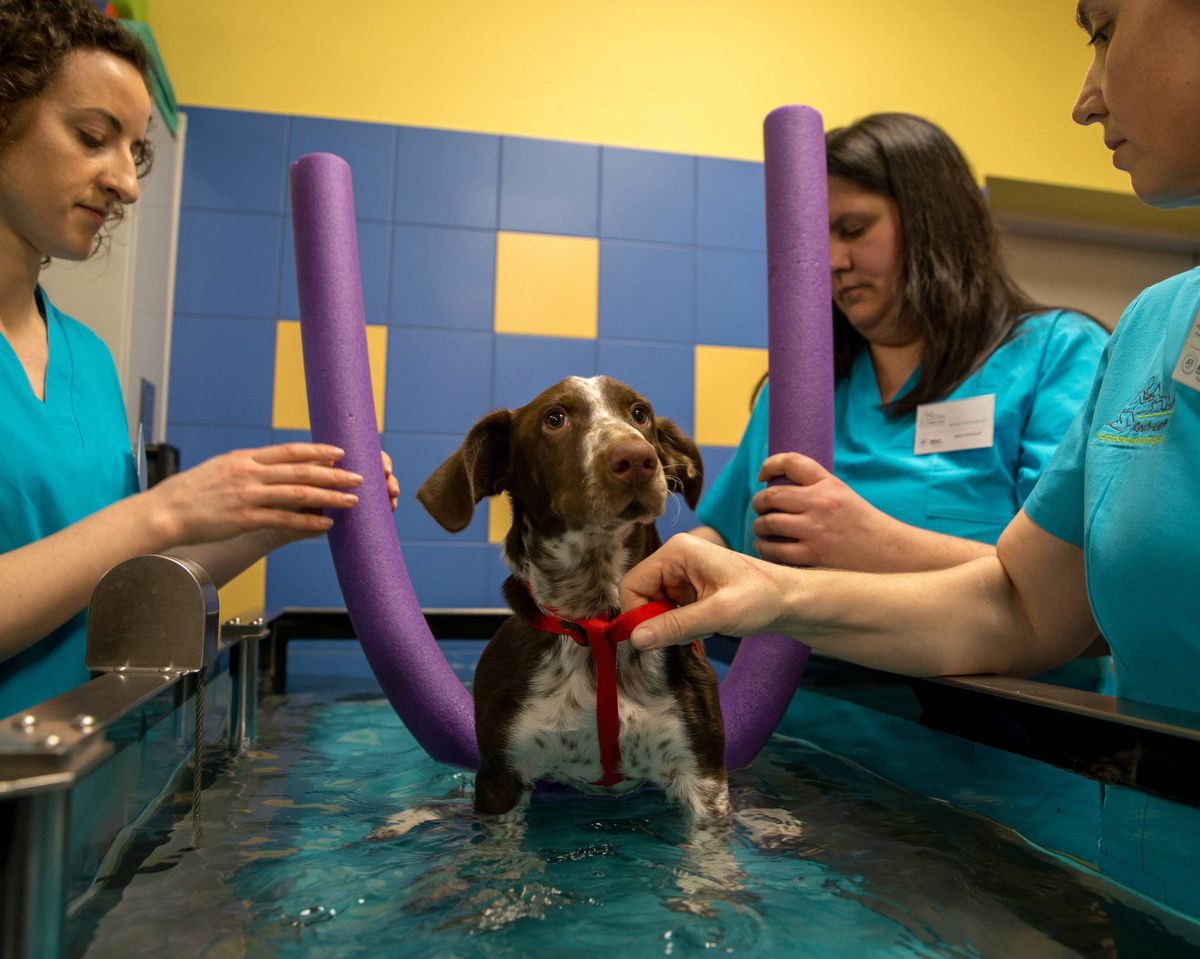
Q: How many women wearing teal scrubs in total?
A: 3